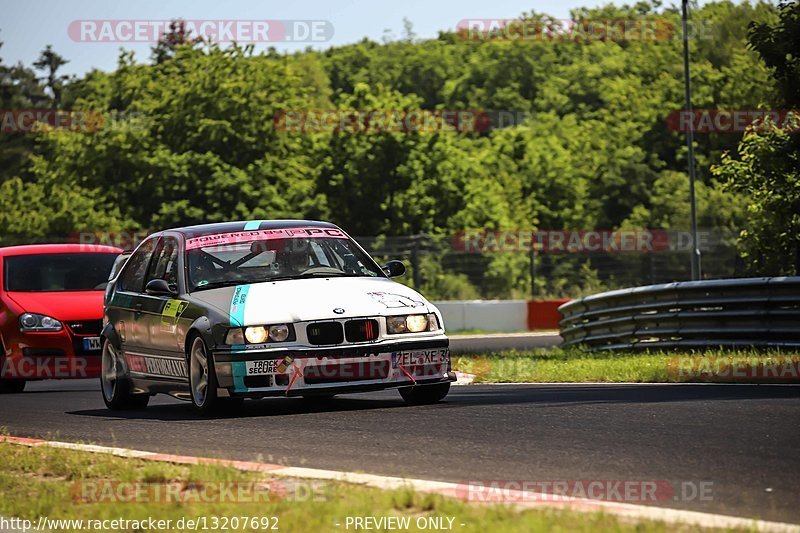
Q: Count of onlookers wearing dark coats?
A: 0